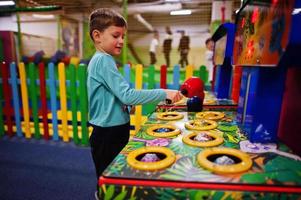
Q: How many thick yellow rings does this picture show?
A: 7